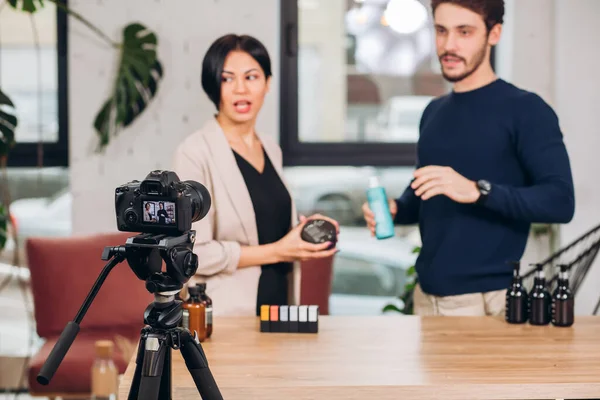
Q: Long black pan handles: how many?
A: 1